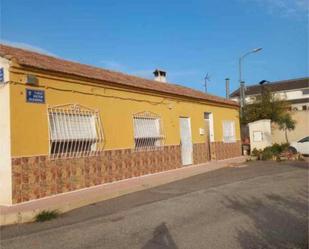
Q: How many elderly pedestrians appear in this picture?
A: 0